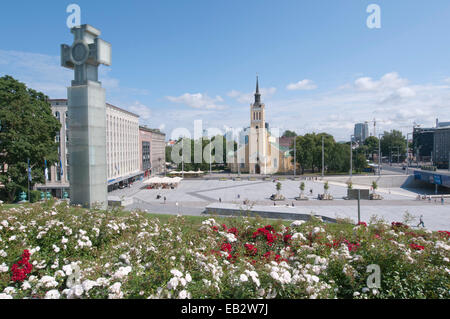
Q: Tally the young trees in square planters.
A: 5